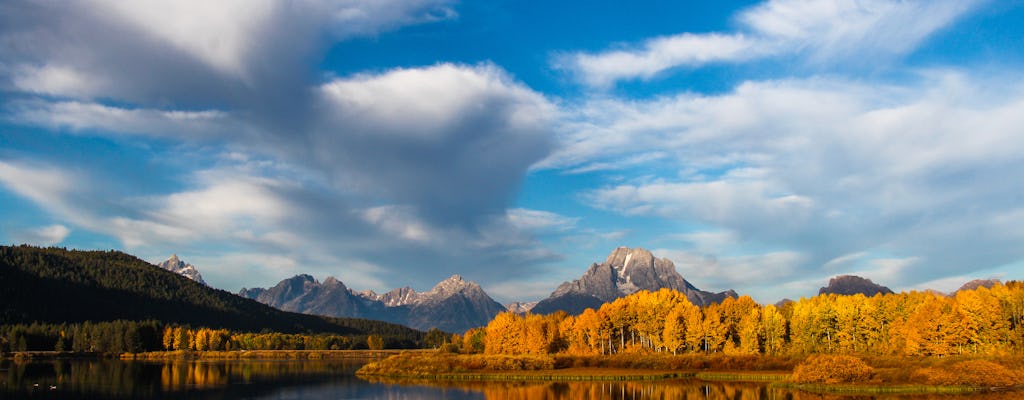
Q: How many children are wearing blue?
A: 0